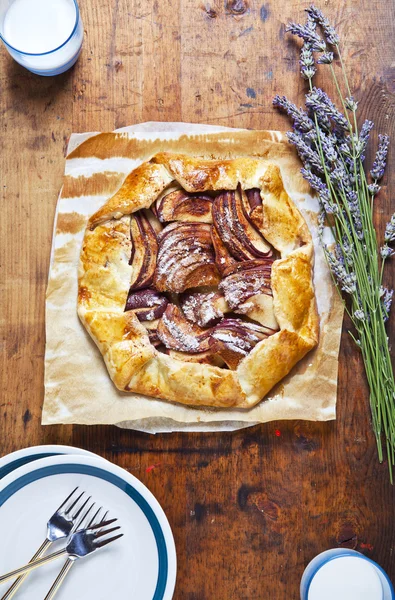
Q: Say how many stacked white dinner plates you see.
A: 2